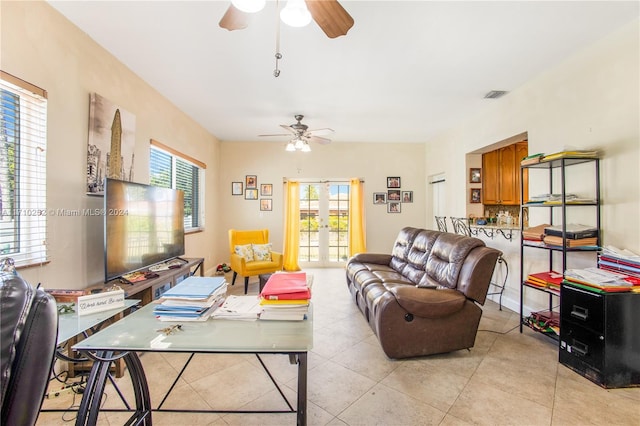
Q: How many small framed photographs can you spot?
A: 12